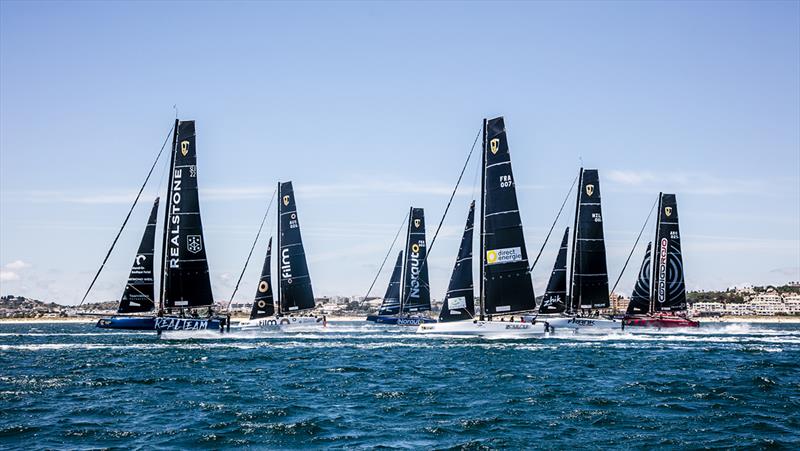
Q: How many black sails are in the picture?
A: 12